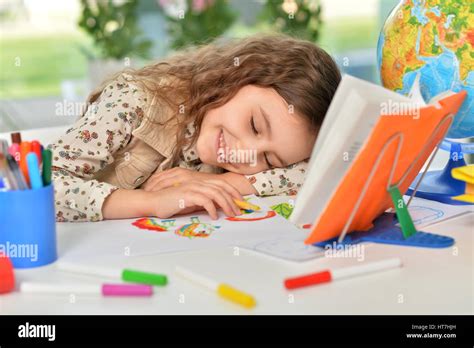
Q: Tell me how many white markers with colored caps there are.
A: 4